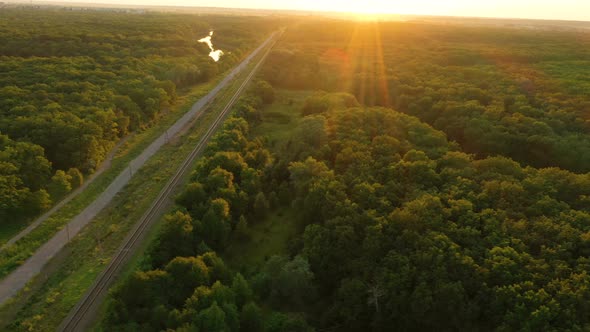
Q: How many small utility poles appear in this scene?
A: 3